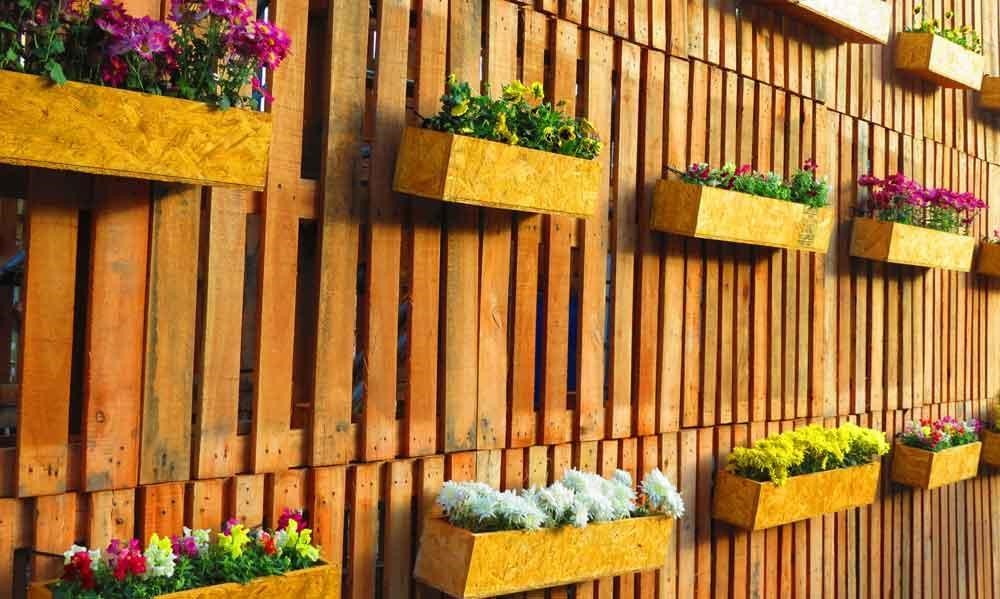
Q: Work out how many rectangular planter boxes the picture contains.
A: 13